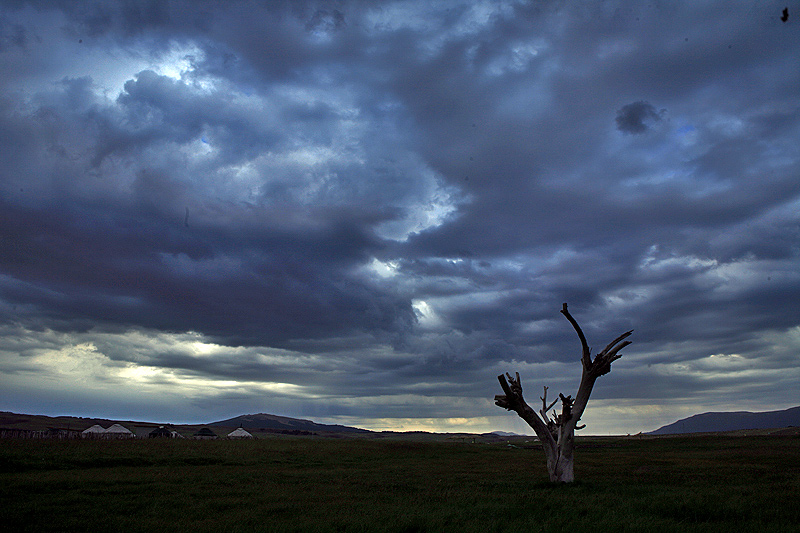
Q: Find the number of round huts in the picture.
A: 5